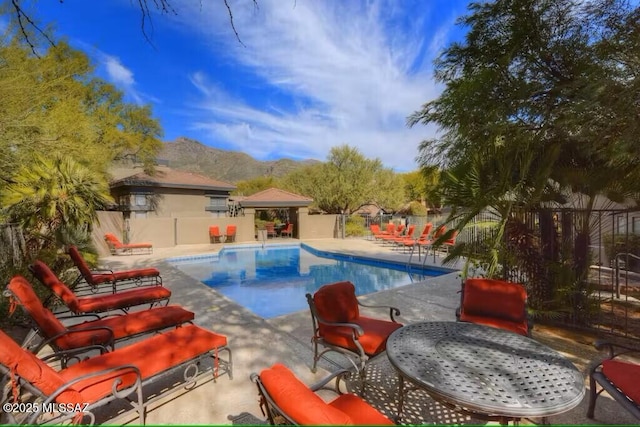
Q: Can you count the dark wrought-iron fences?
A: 1